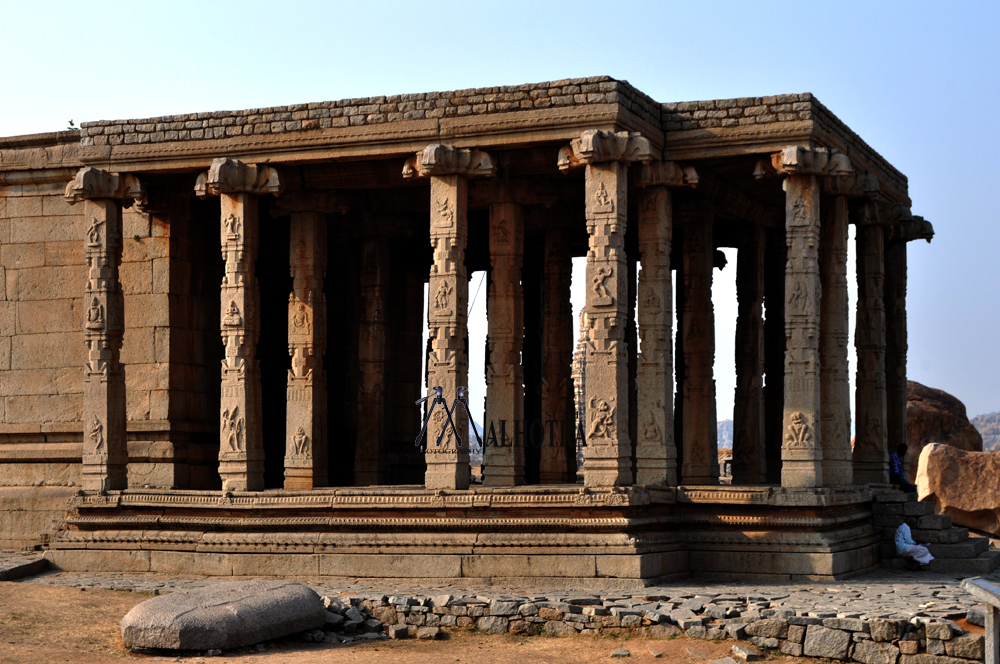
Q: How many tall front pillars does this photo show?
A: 5